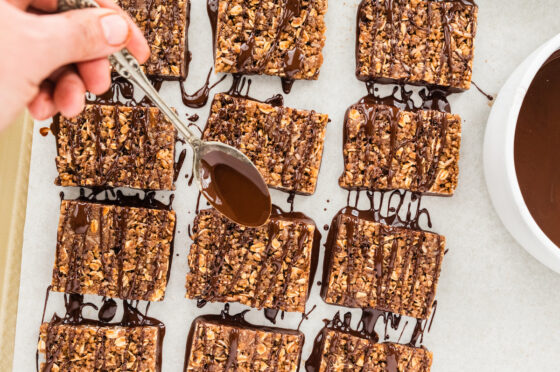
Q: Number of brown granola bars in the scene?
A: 12